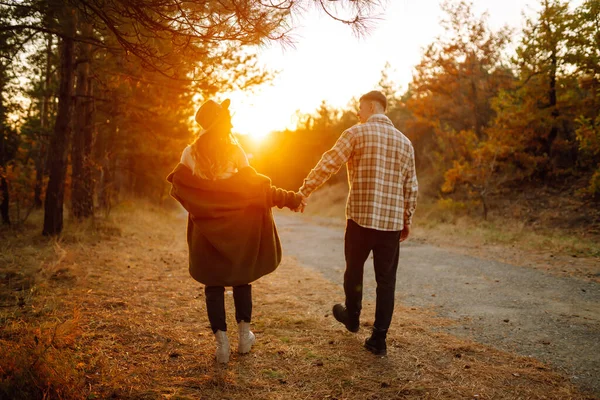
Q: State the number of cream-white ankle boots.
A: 2